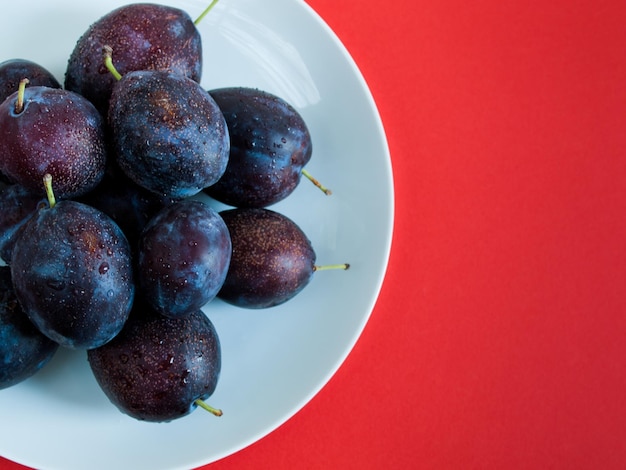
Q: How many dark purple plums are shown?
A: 12